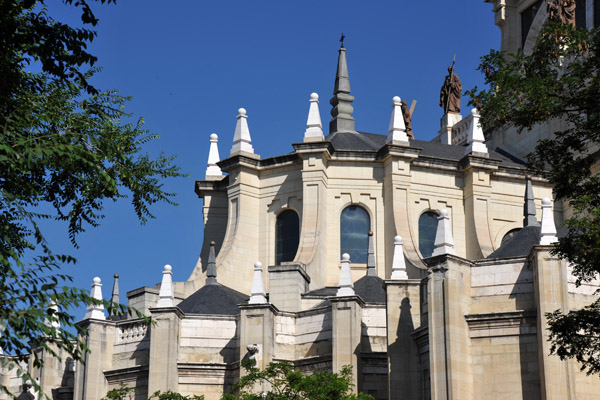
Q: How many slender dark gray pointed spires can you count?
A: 5